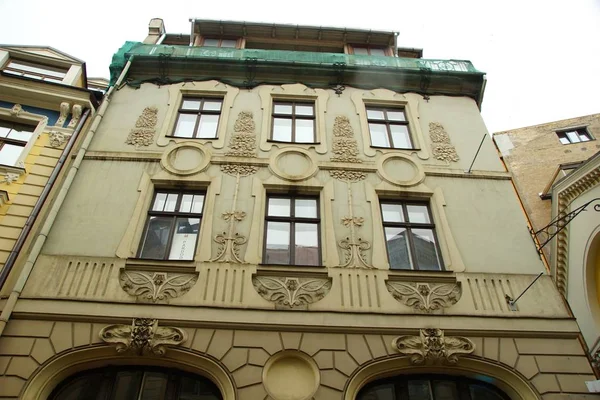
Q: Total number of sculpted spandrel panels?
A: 3